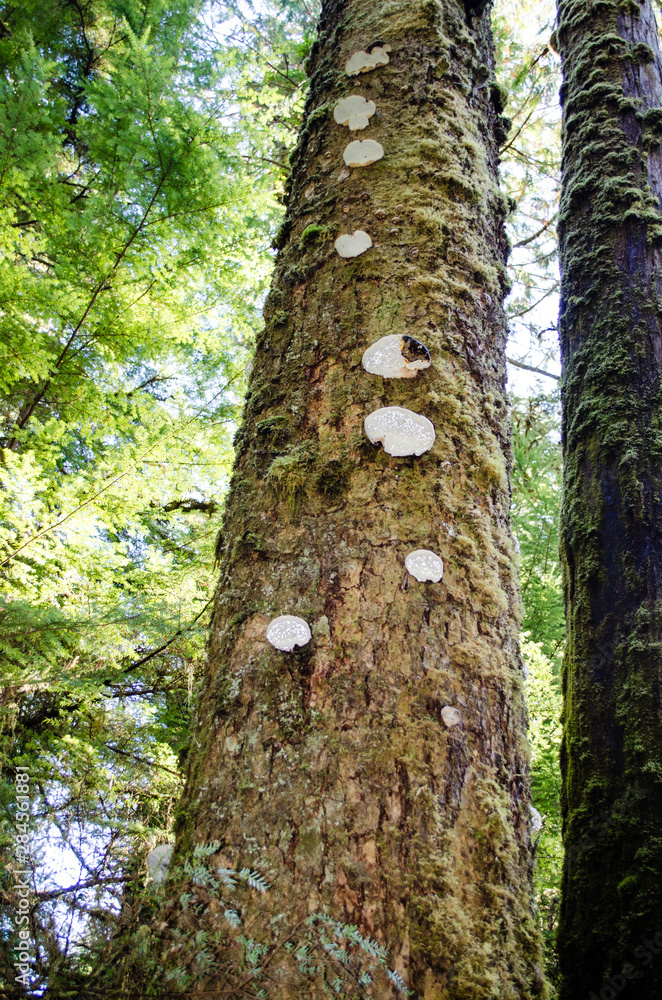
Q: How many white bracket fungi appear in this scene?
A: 11